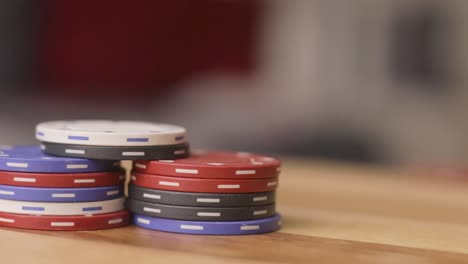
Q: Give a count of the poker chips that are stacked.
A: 12